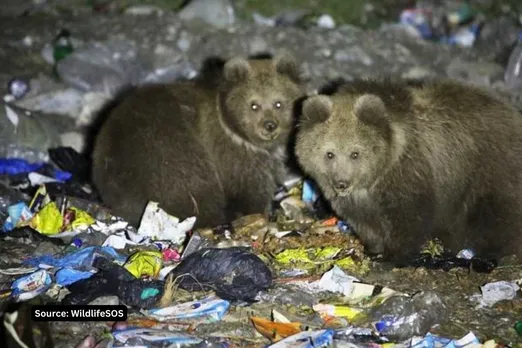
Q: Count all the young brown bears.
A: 2